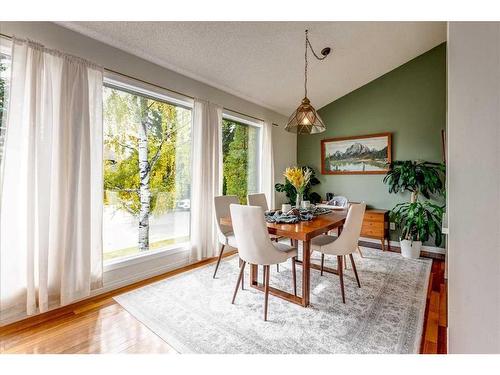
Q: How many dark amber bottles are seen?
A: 0